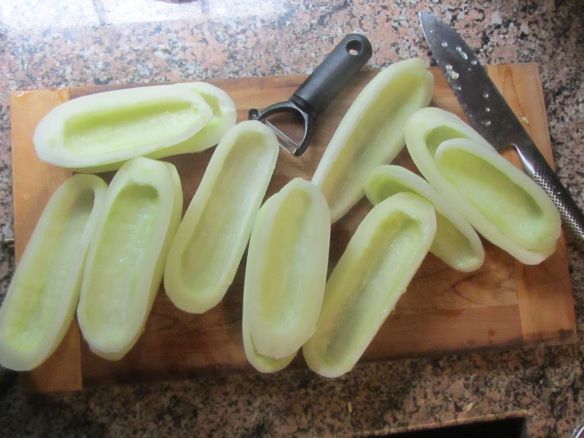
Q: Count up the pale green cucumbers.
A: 12